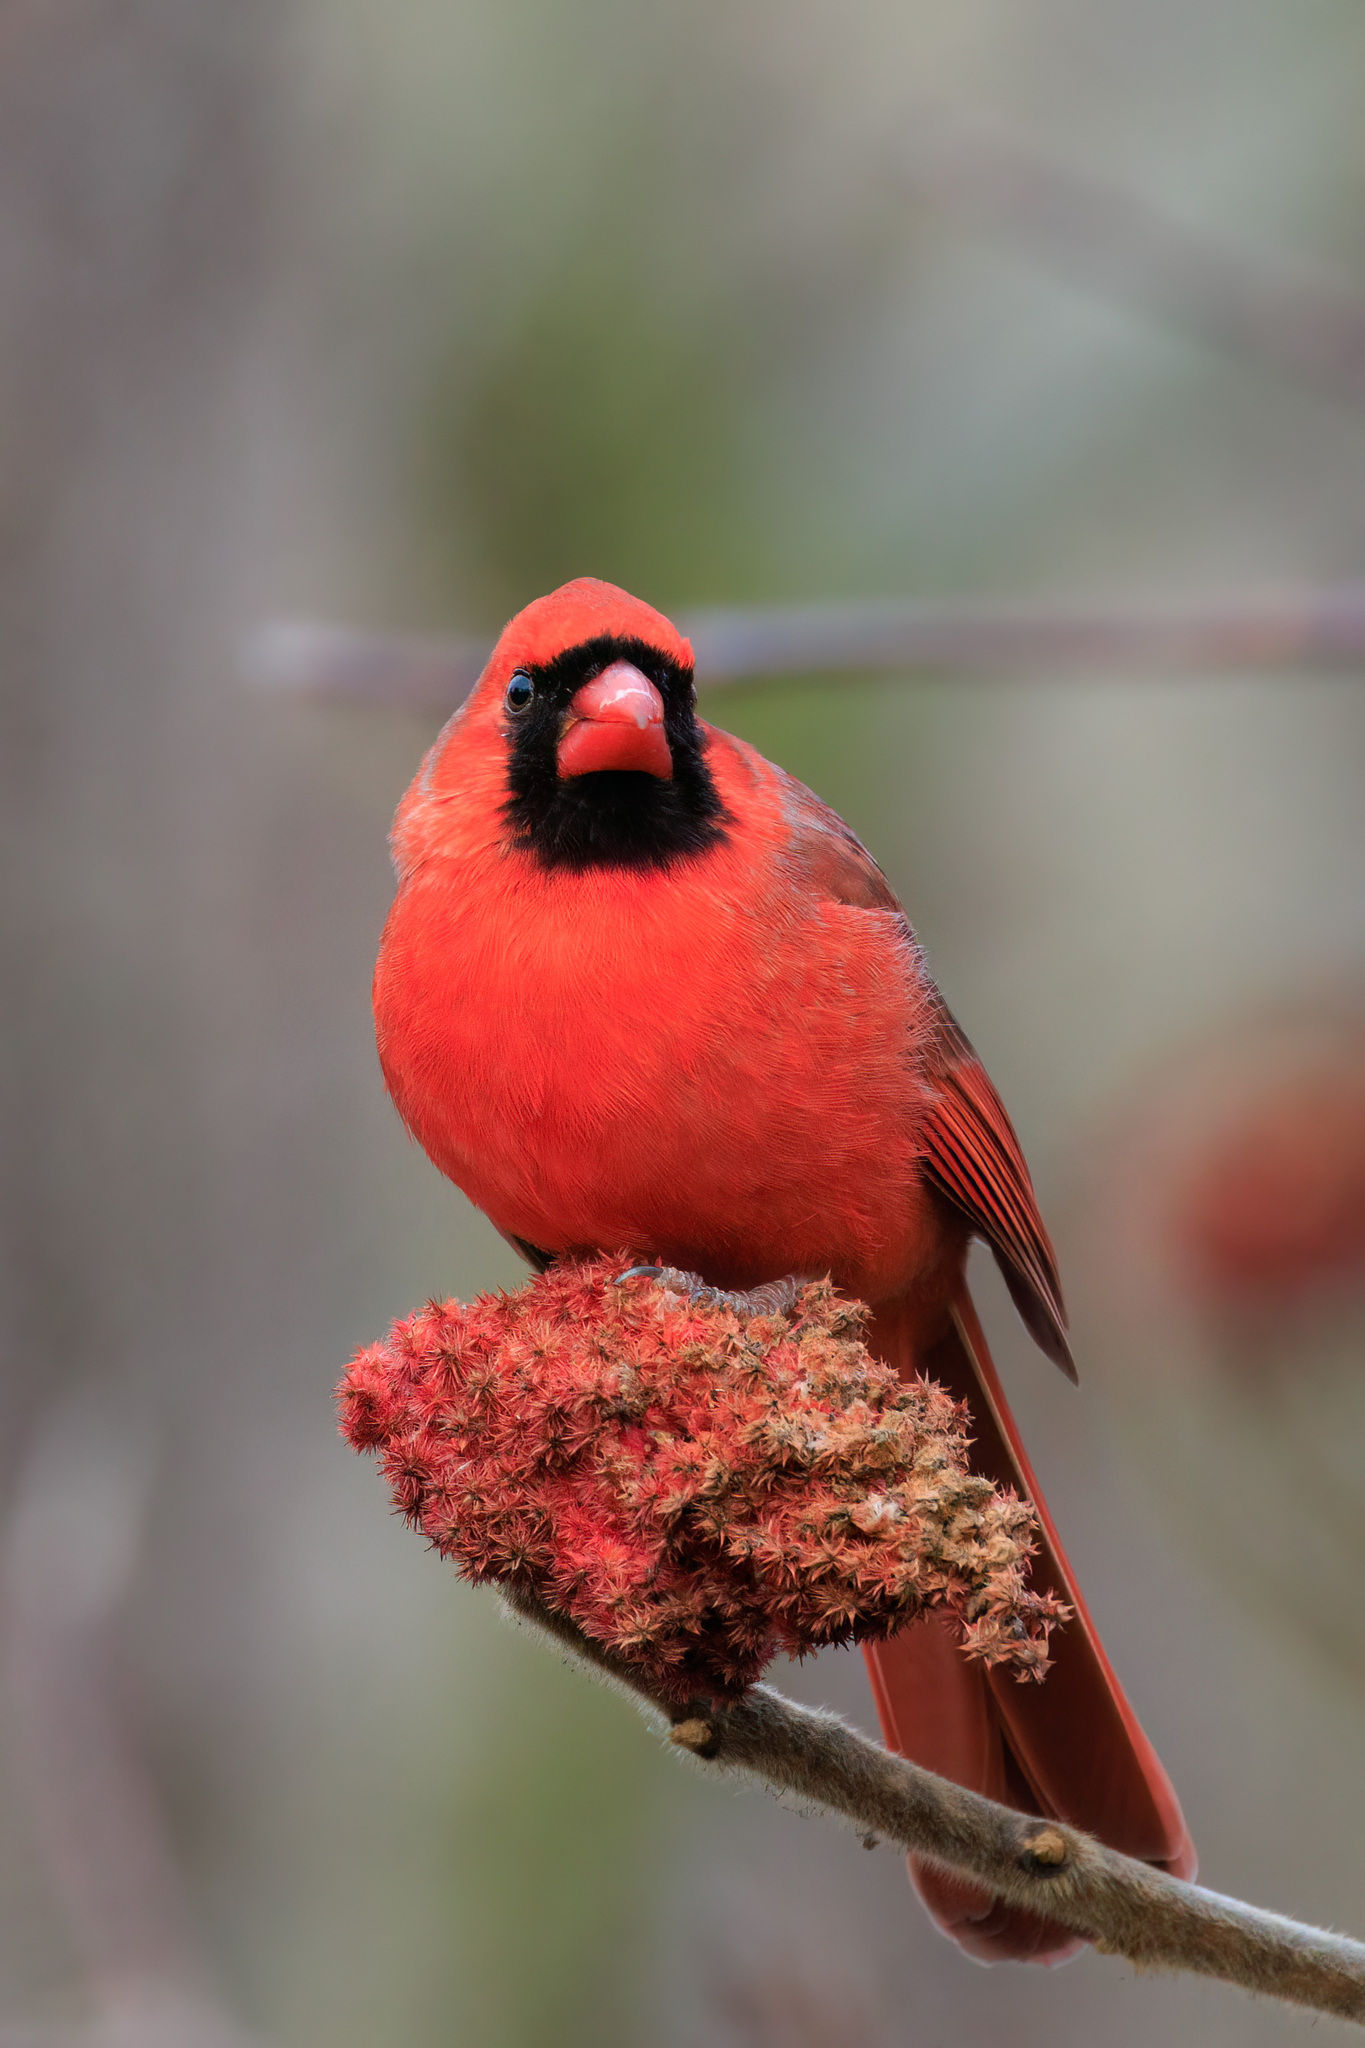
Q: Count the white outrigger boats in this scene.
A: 0